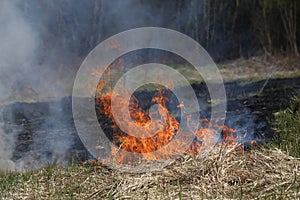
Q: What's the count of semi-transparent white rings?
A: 2